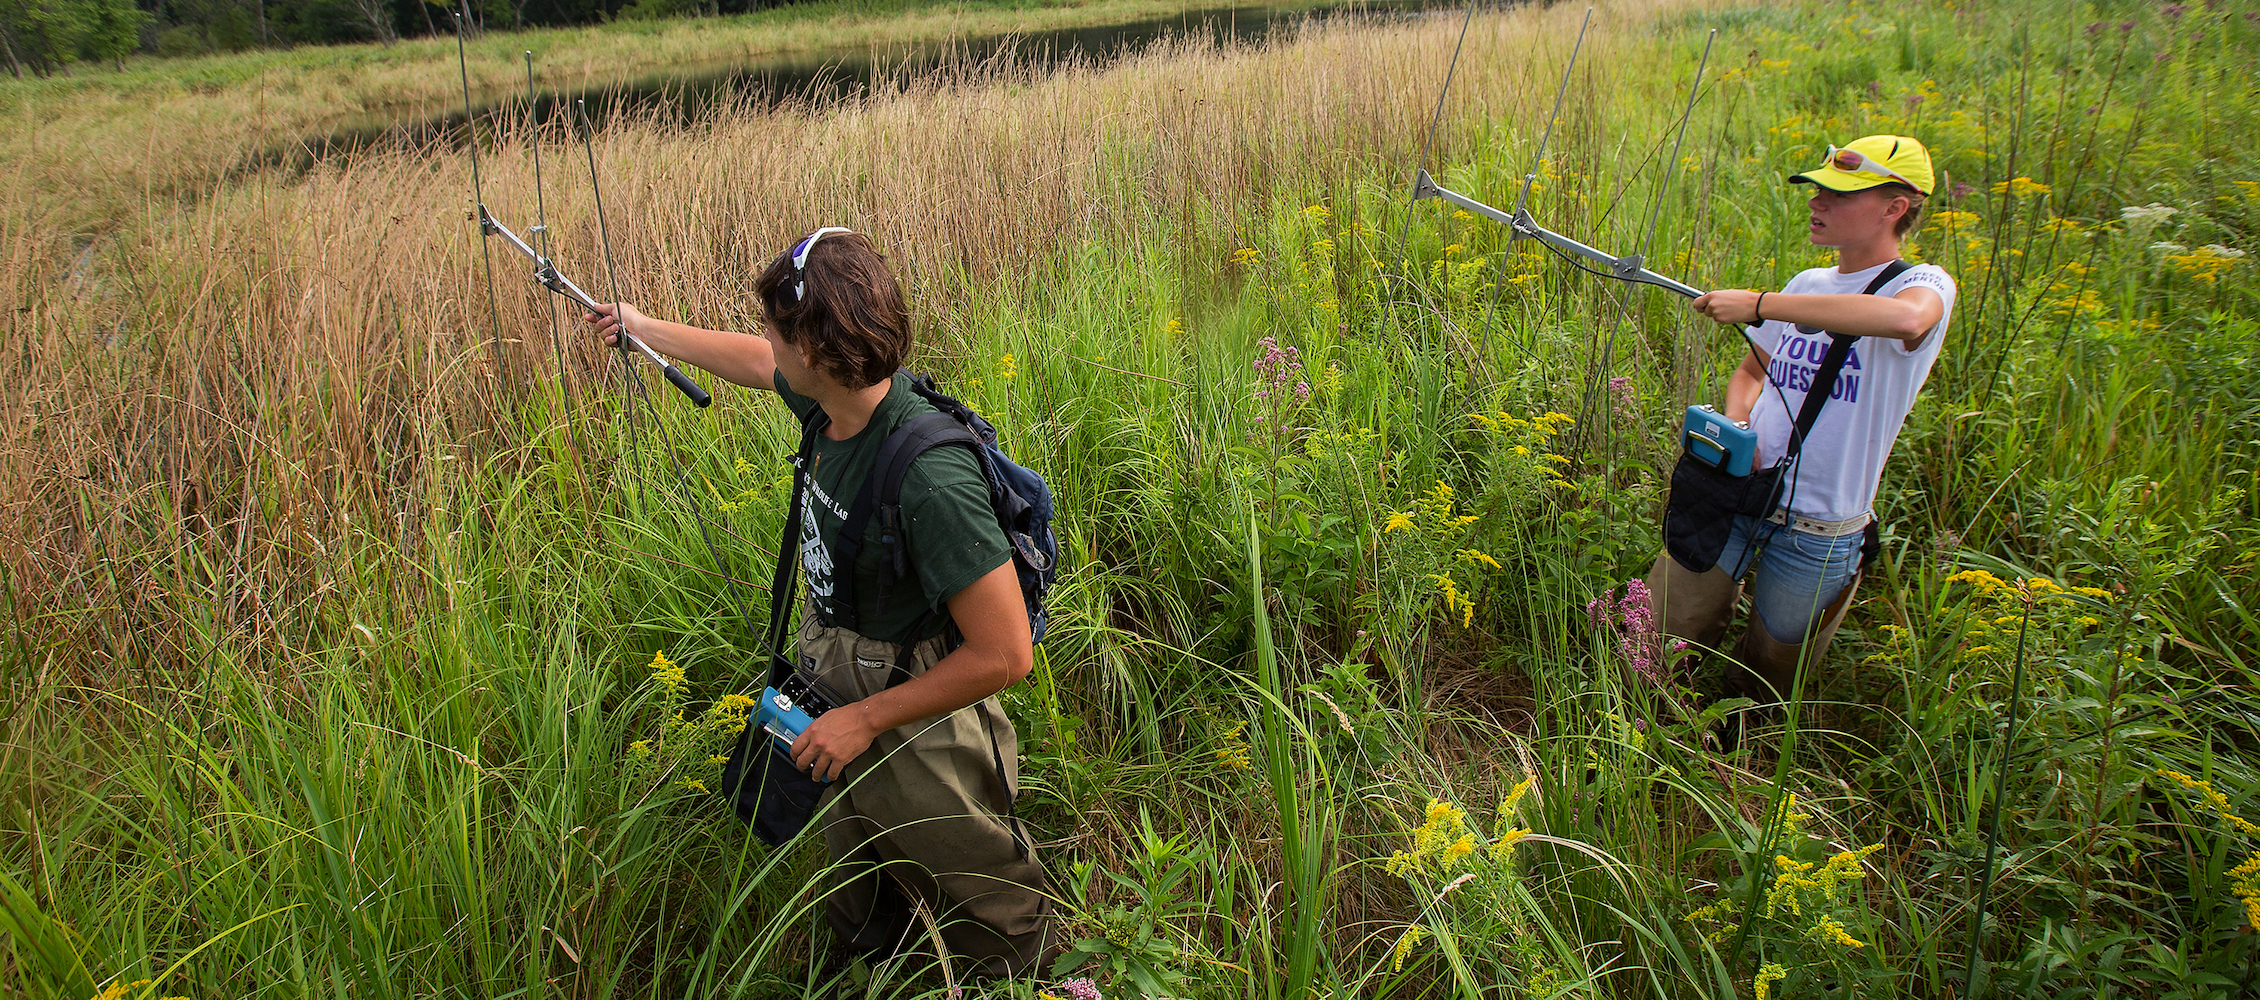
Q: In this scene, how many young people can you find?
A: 2